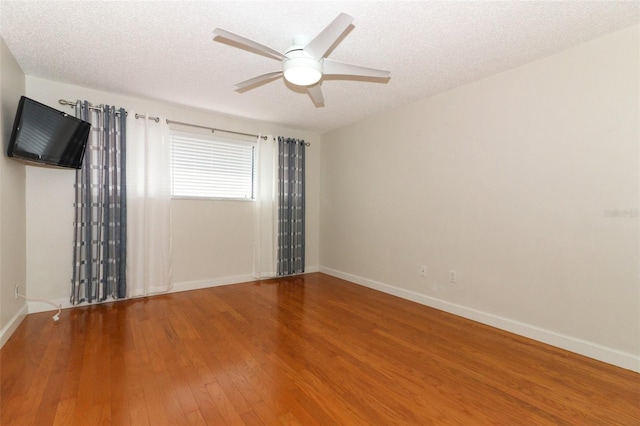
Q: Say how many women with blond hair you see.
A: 0